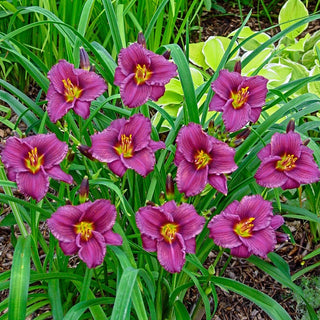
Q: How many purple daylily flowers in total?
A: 10